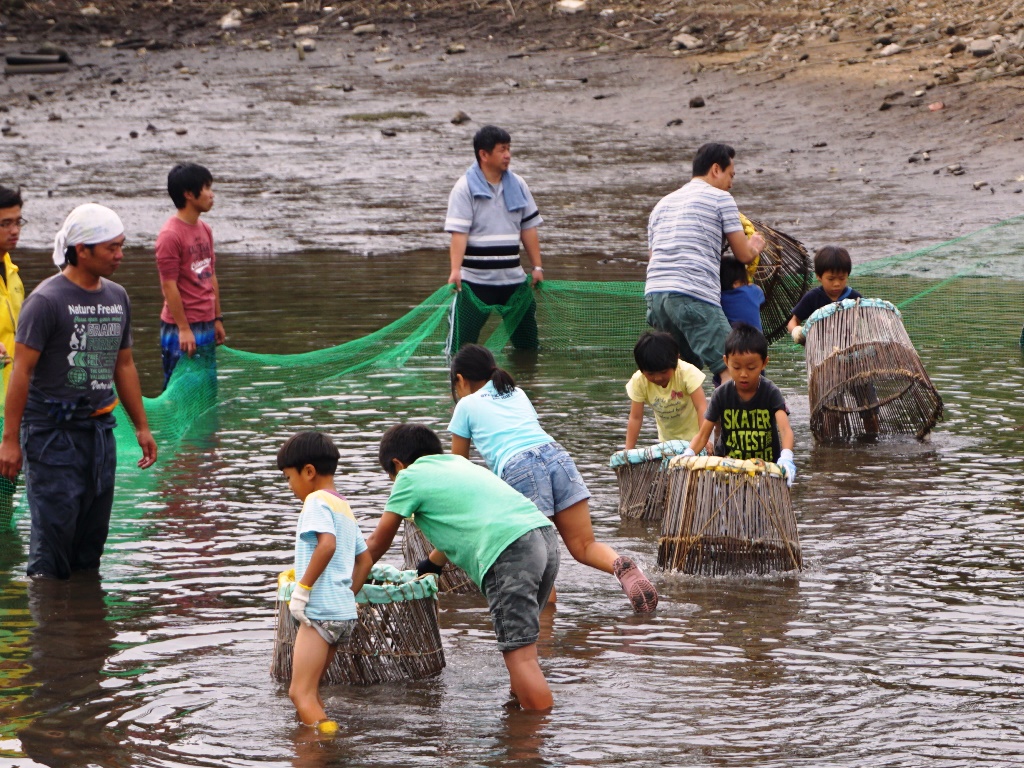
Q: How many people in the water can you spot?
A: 12